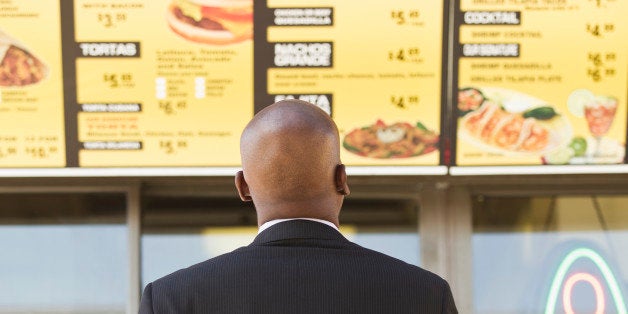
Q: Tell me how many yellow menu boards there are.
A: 4